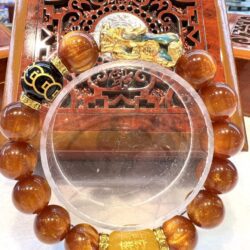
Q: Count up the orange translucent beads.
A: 12